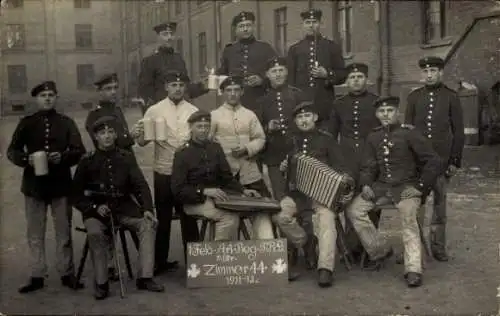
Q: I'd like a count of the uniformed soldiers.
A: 14